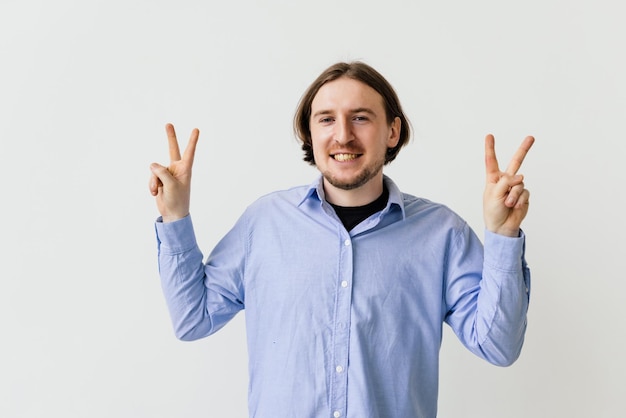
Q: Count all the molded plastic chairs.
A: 0